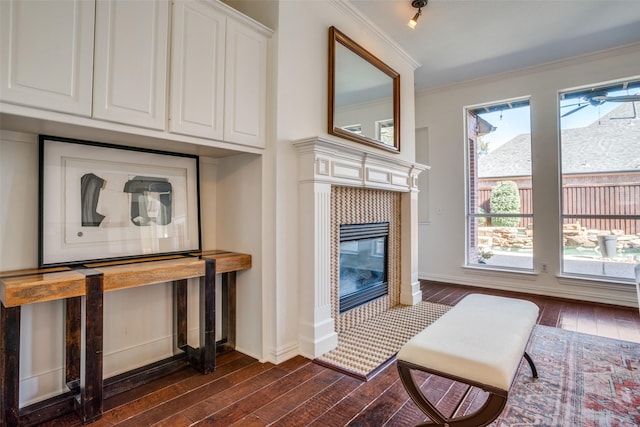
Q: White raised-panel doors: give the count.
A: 4